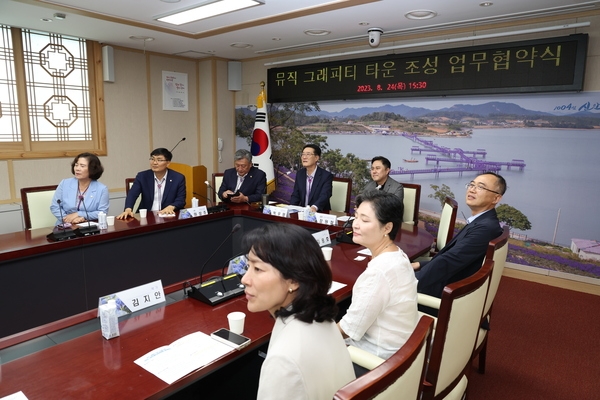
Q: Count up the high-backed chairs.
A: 9